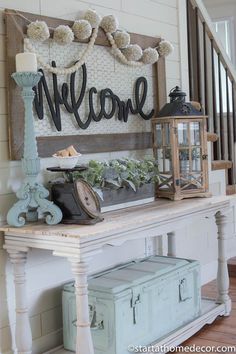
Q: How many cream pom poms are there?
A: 9